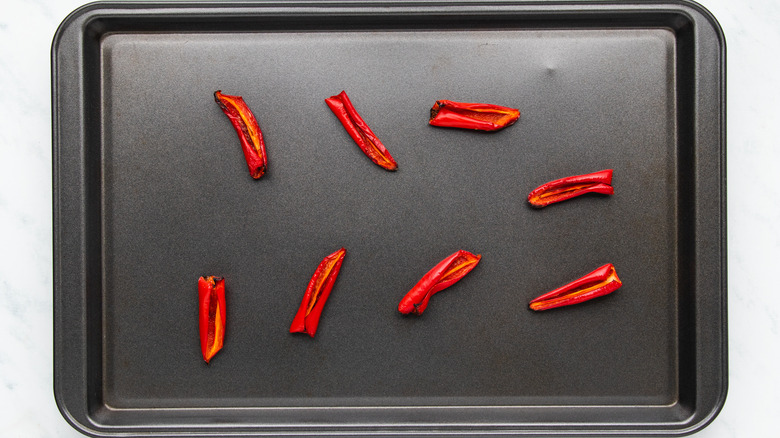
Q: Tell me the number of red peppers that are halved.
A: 8